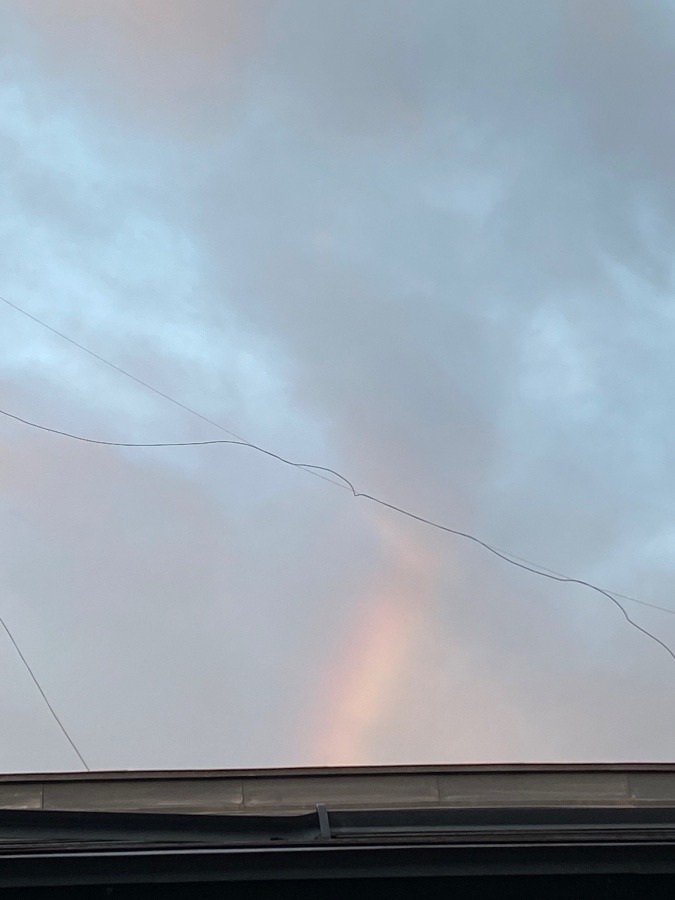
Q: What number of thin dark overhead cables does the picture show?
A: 3